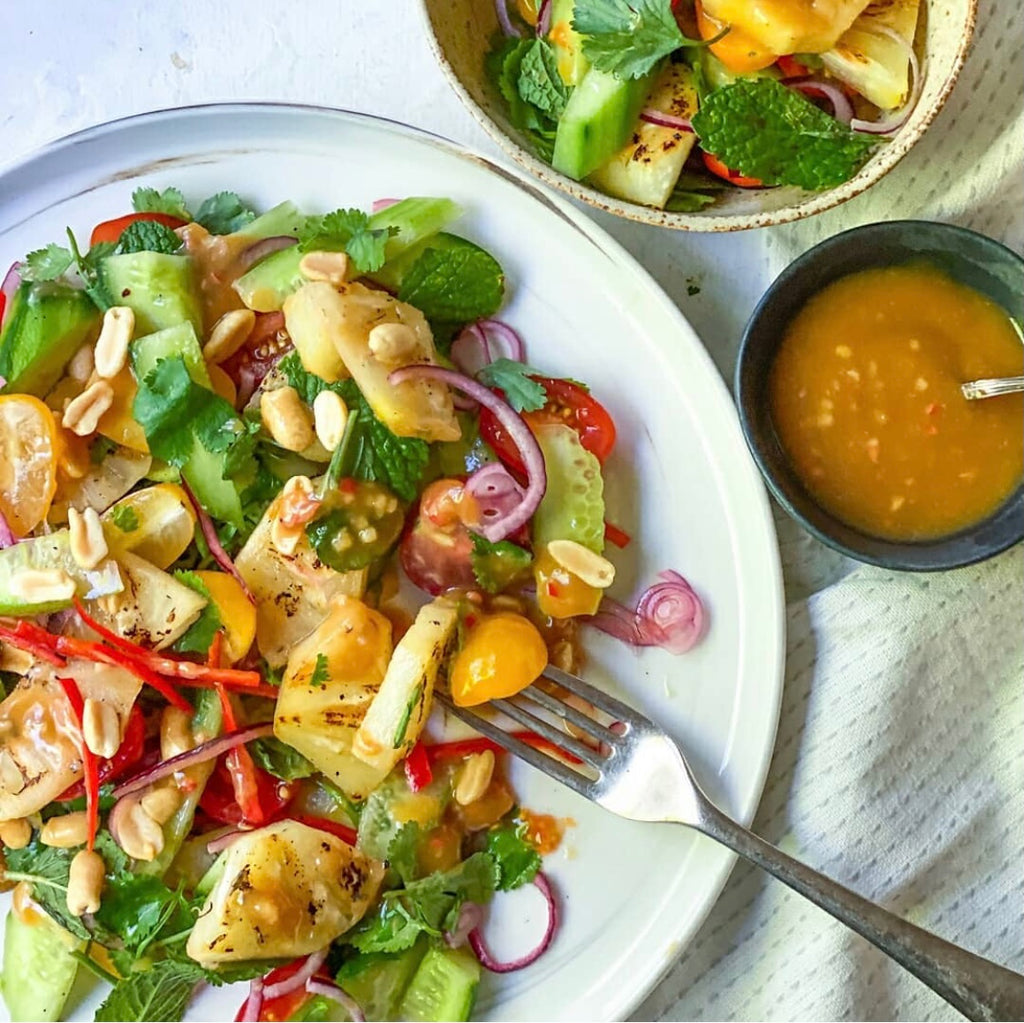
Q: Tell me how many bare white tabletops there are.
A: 1